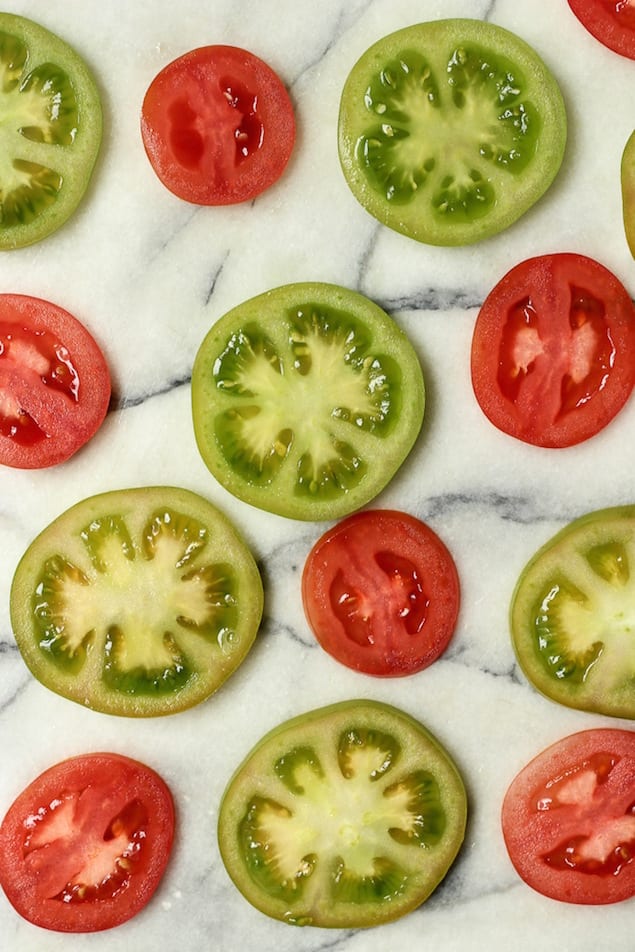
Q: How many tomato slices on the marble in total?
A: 14